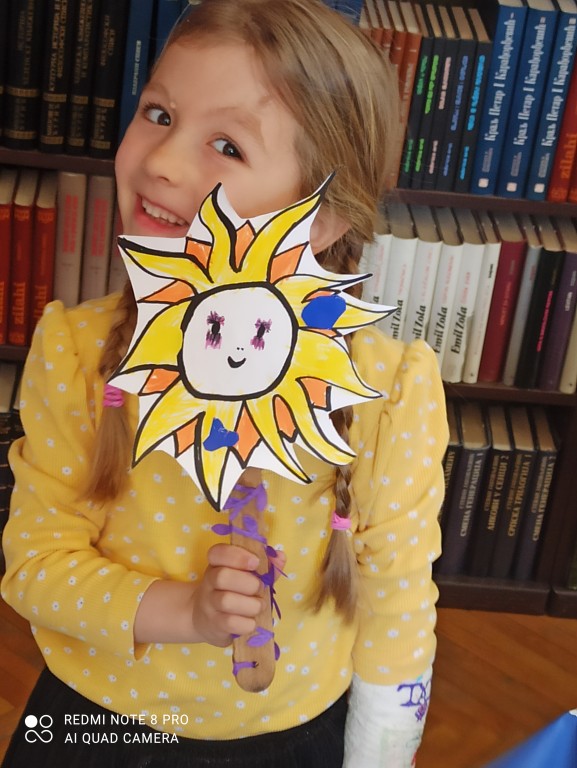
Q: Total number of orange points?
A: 11